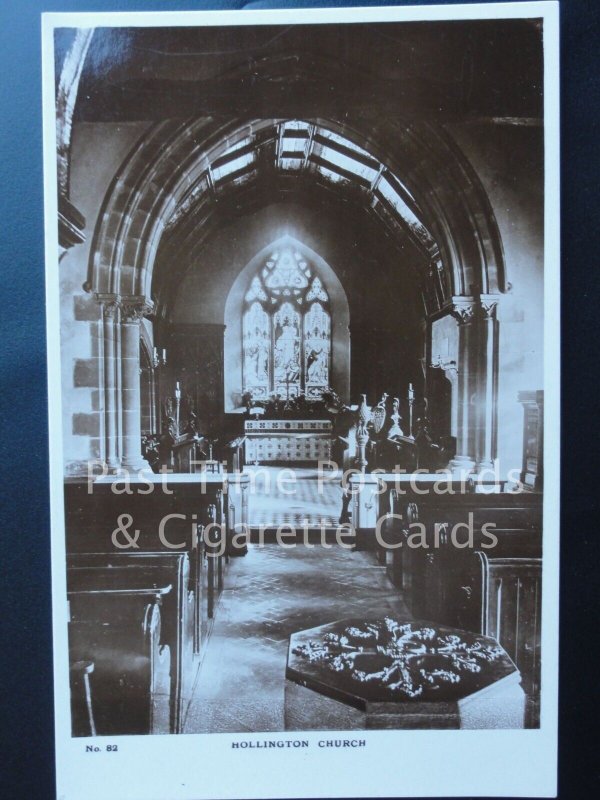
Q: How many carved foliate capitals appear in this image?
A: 4